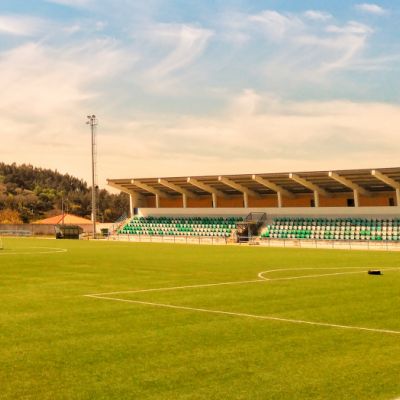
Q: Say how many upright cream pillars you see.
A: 9